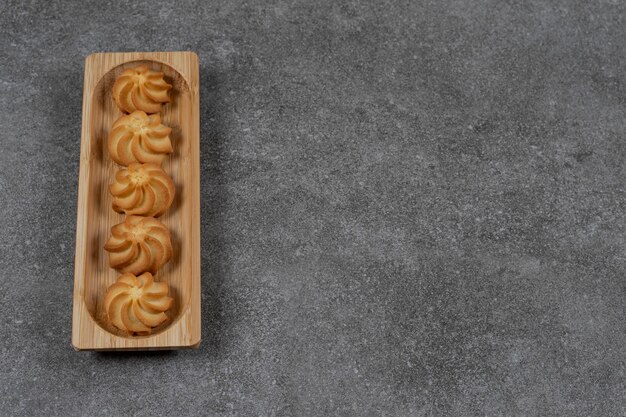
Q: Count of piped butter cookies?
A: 5